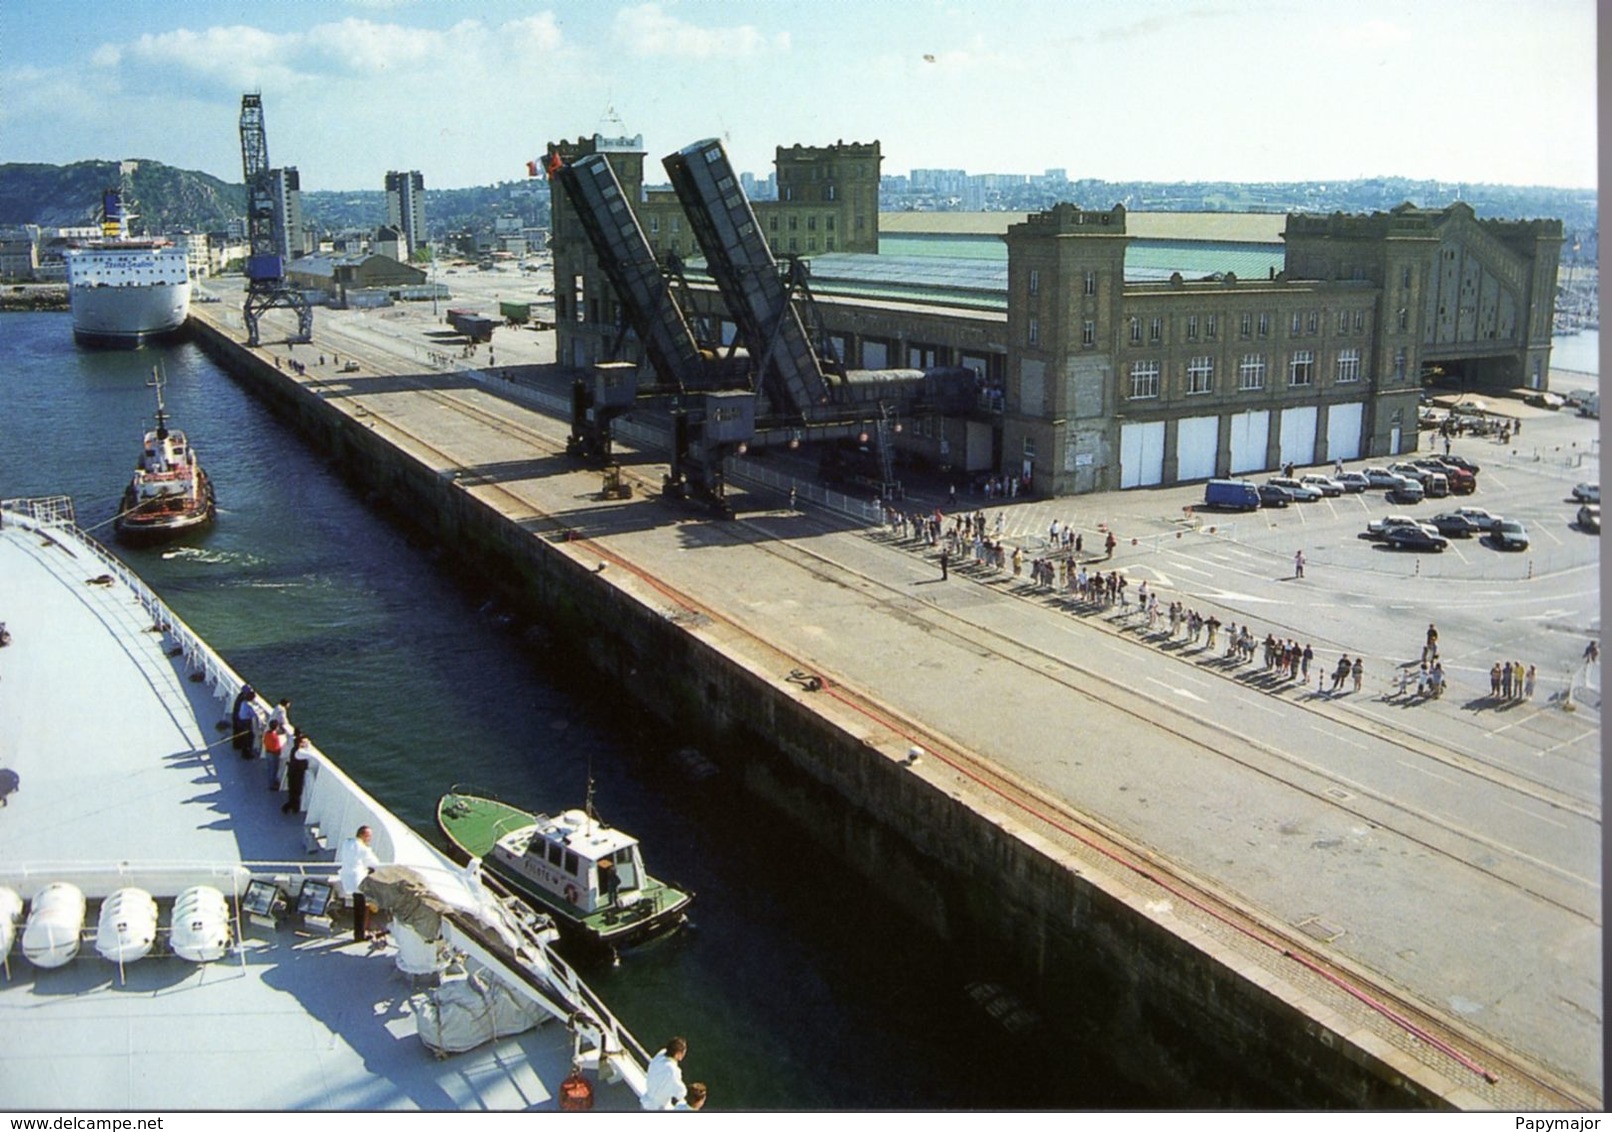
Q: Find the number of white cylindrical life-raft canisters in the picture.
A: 4